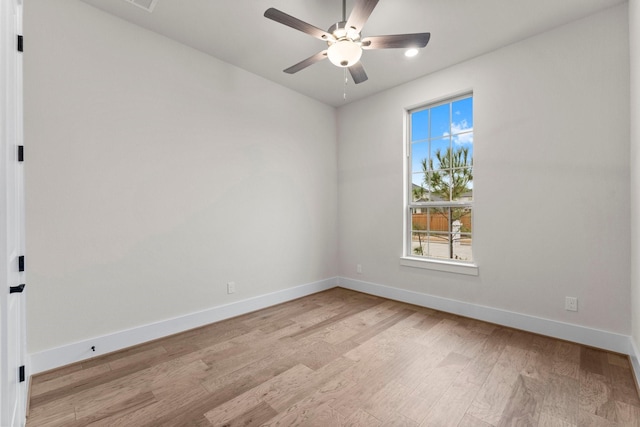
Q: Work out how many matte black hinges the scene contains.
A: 4